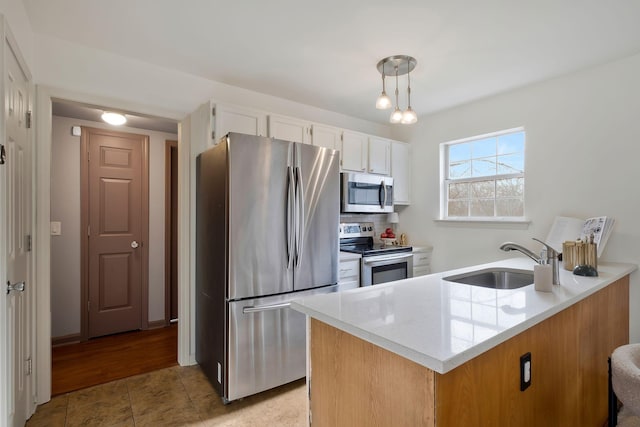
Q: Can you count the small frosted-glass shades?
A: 3